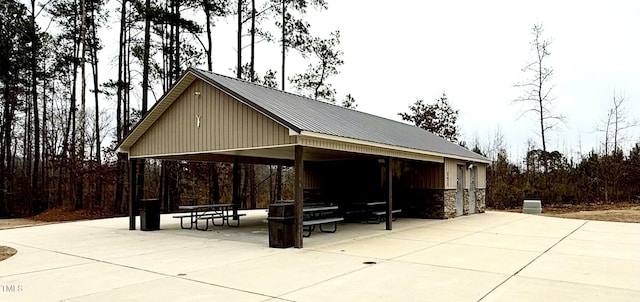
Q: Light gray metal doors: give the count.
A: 2